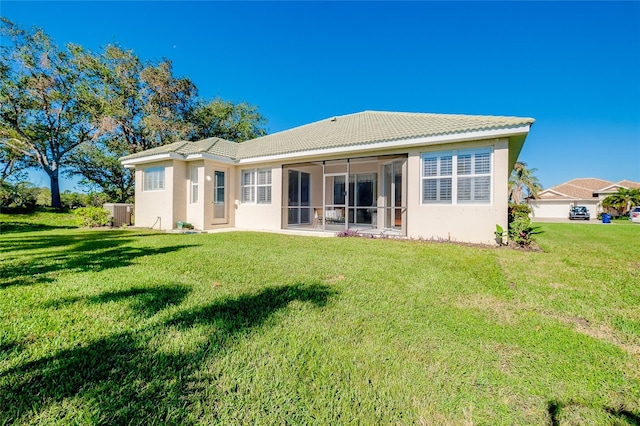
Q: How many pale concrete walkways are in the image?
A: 1